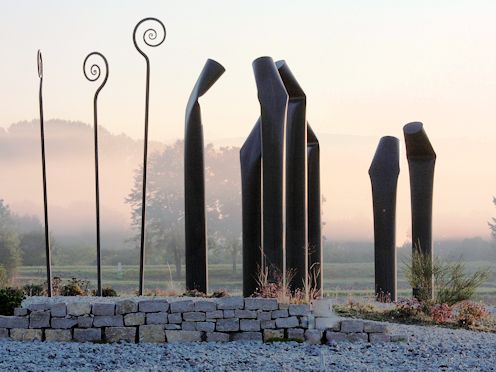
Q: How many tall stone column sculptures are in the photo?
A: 7